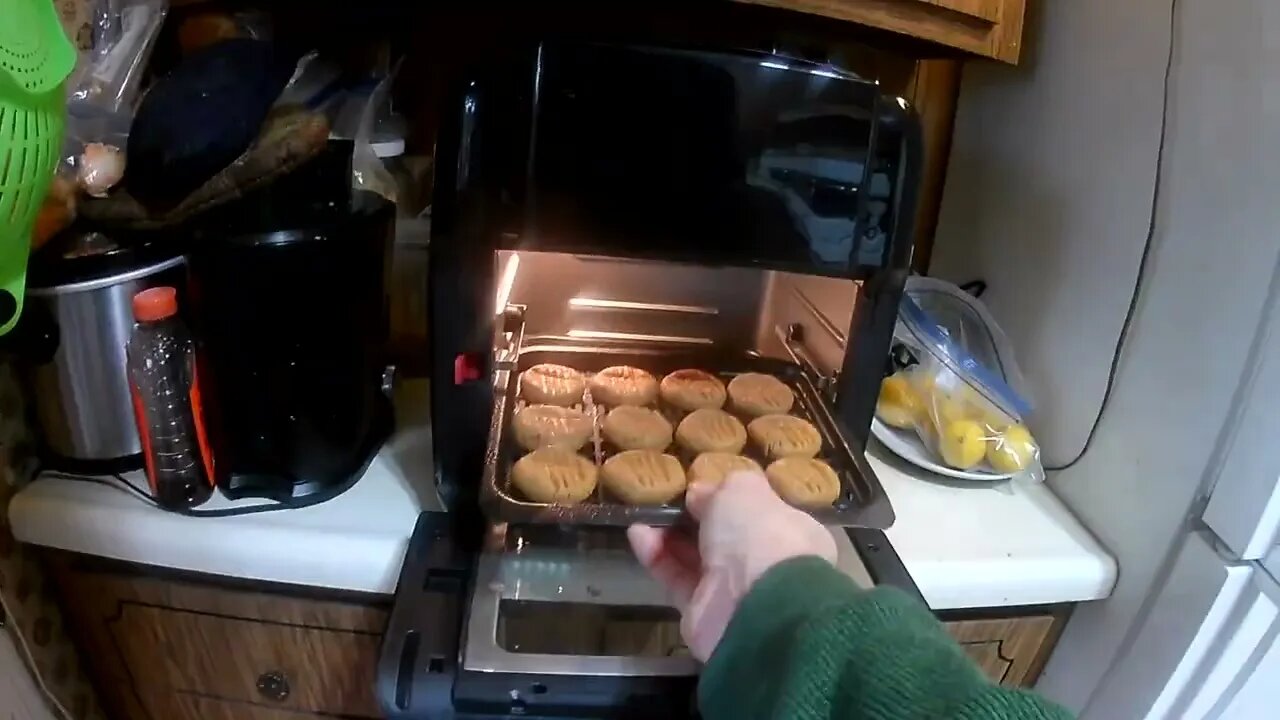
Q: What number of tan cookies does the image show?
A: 12